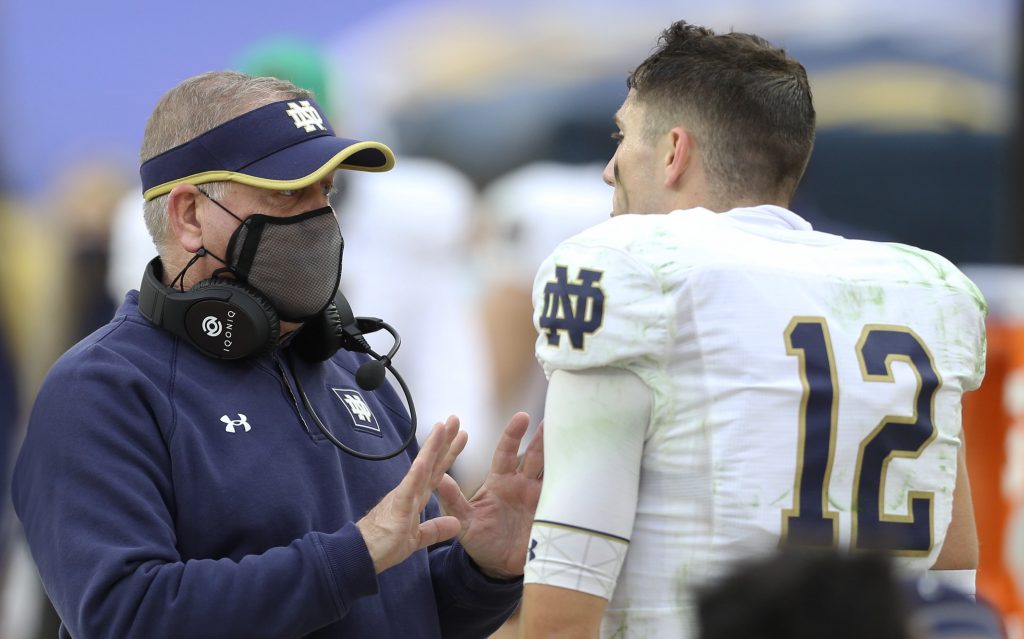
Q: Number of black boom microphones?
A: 1